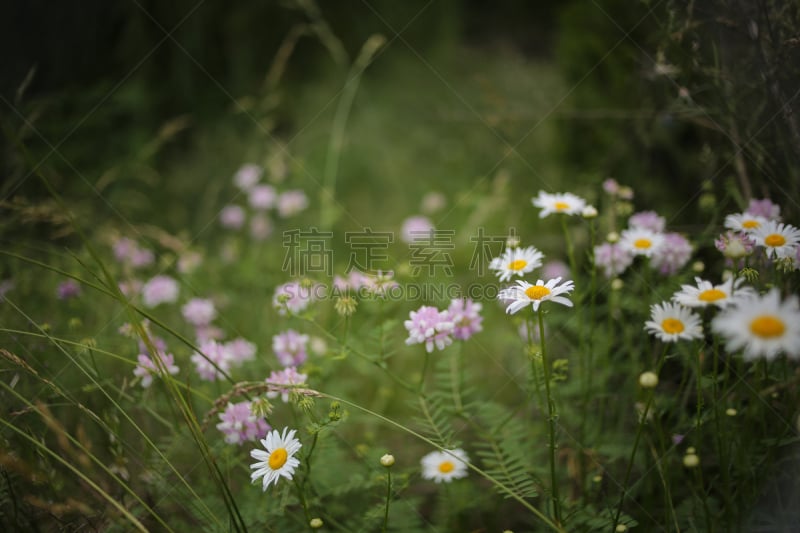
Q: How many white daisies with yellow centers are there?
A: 11